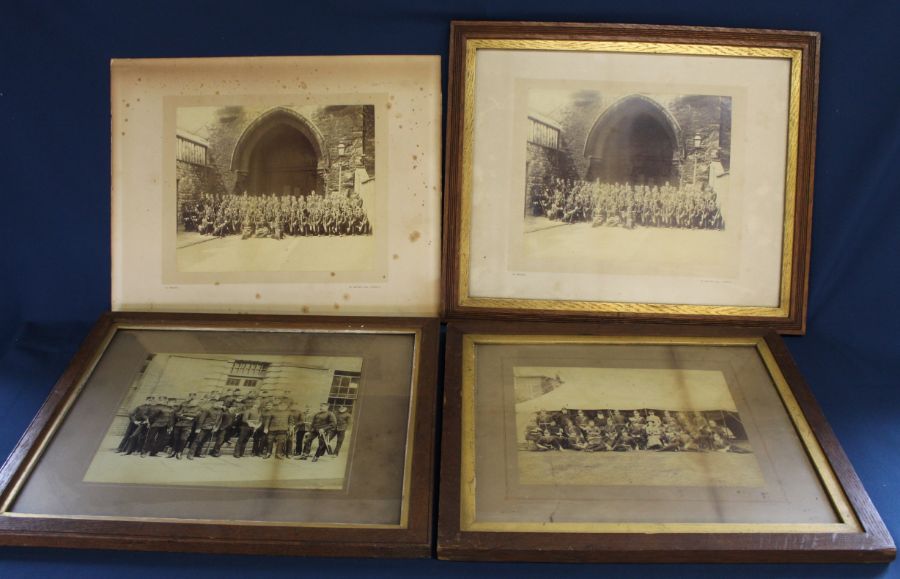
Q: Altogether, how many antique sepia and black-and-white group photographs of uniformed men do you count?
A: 4